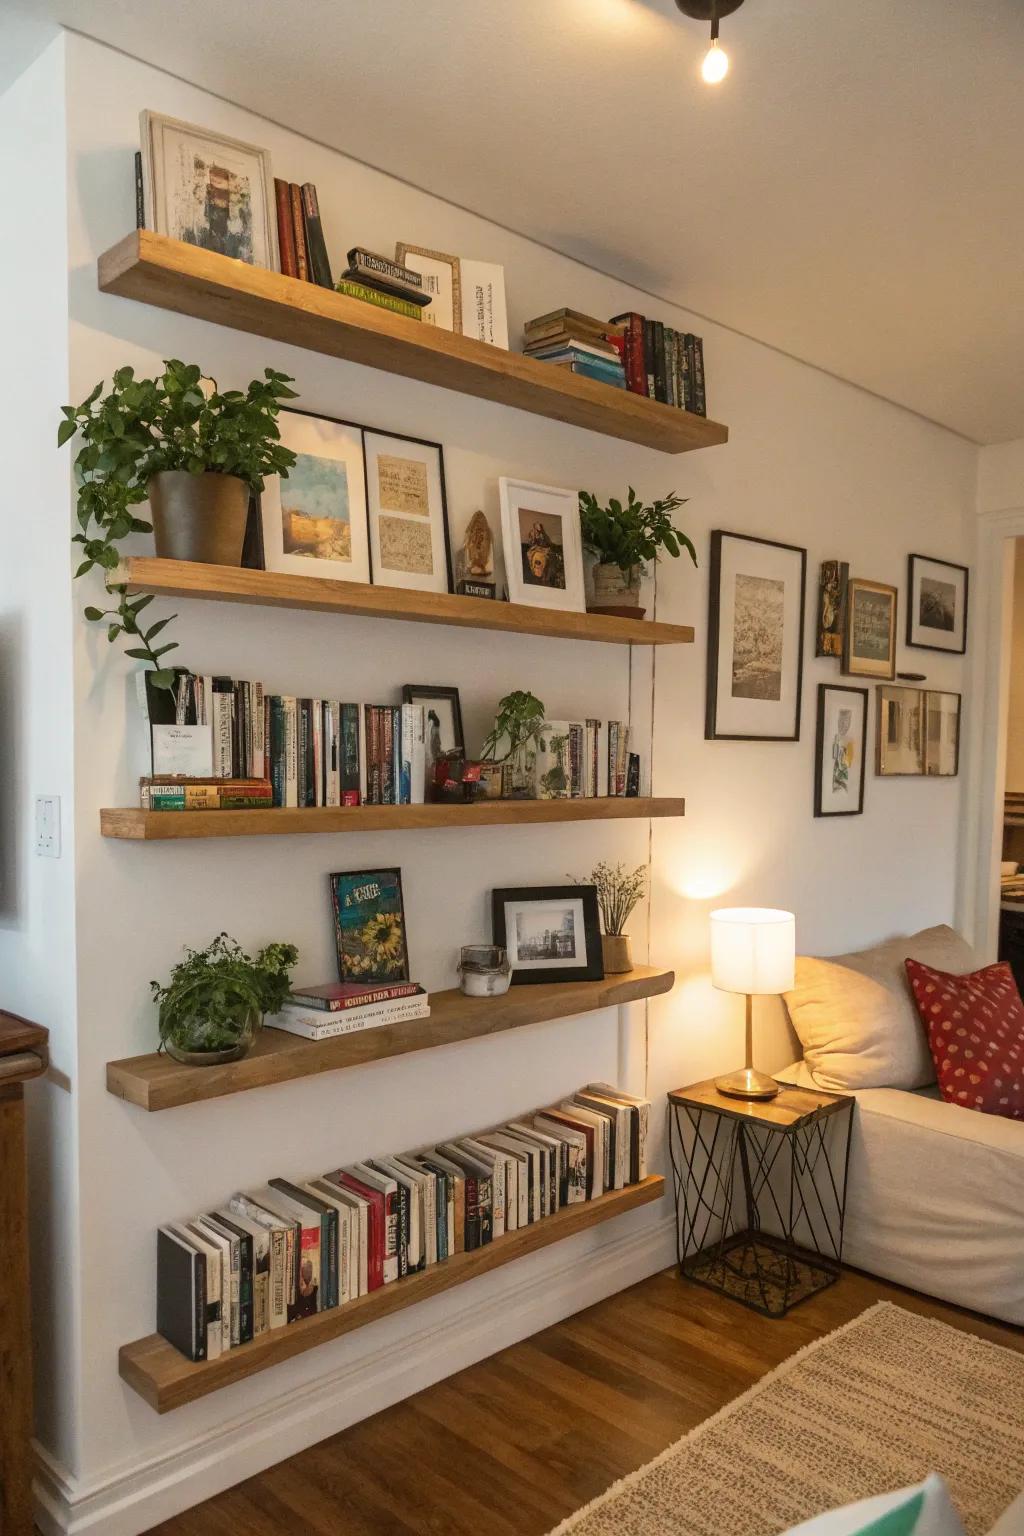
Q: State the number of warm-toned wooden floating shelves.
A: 5